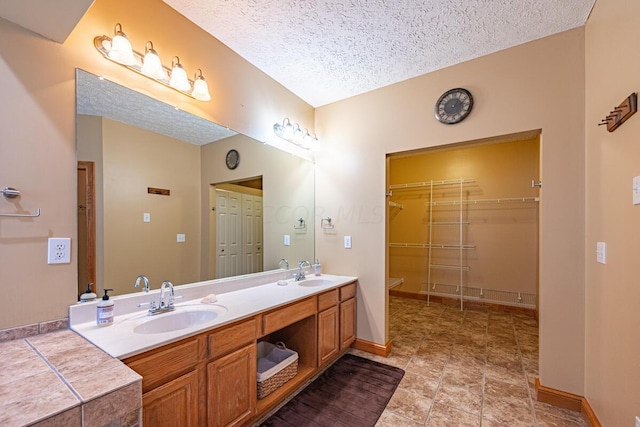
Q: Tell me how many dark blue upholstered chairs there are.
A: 0